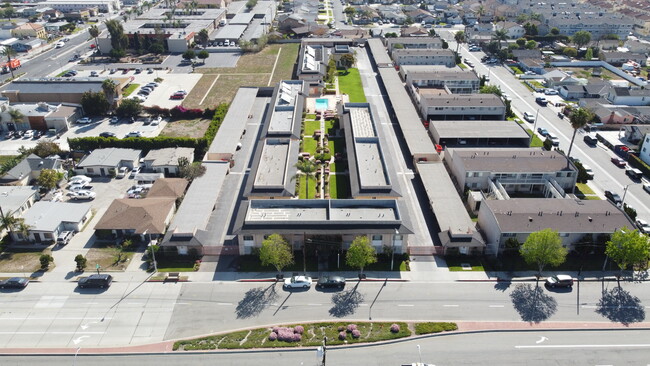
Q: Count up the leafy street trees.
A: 4